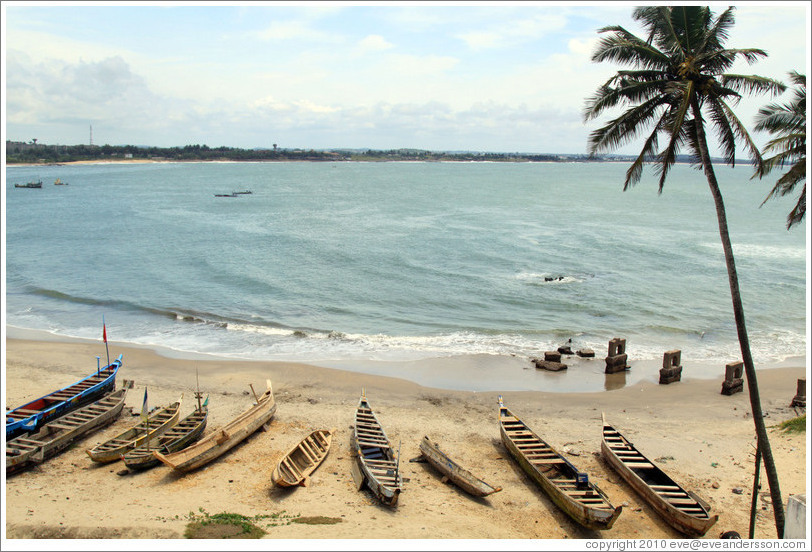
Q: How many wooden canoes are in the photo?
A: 10